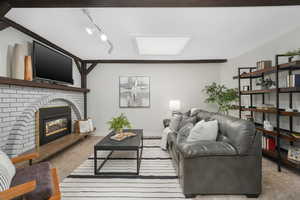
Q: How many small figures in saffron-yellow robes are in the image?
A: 0